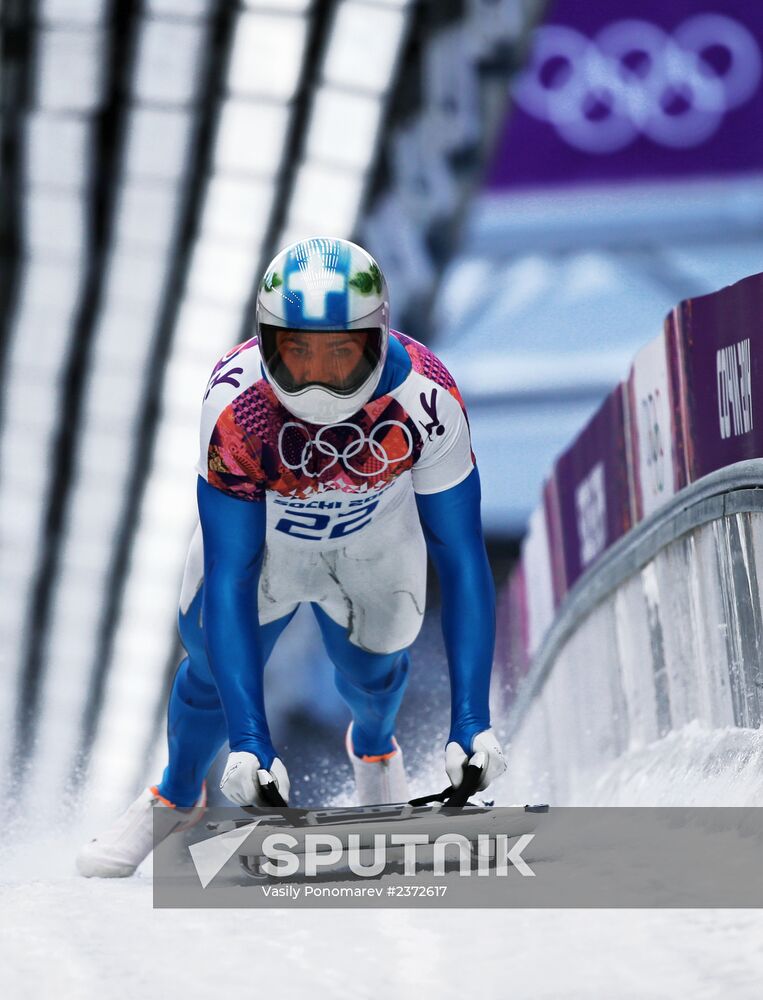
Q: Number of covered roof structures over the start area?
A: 1